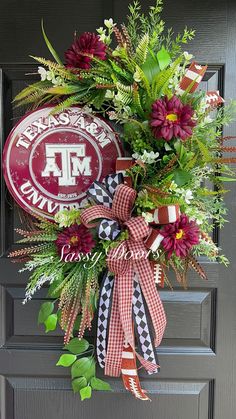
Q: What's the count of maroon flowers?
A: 4